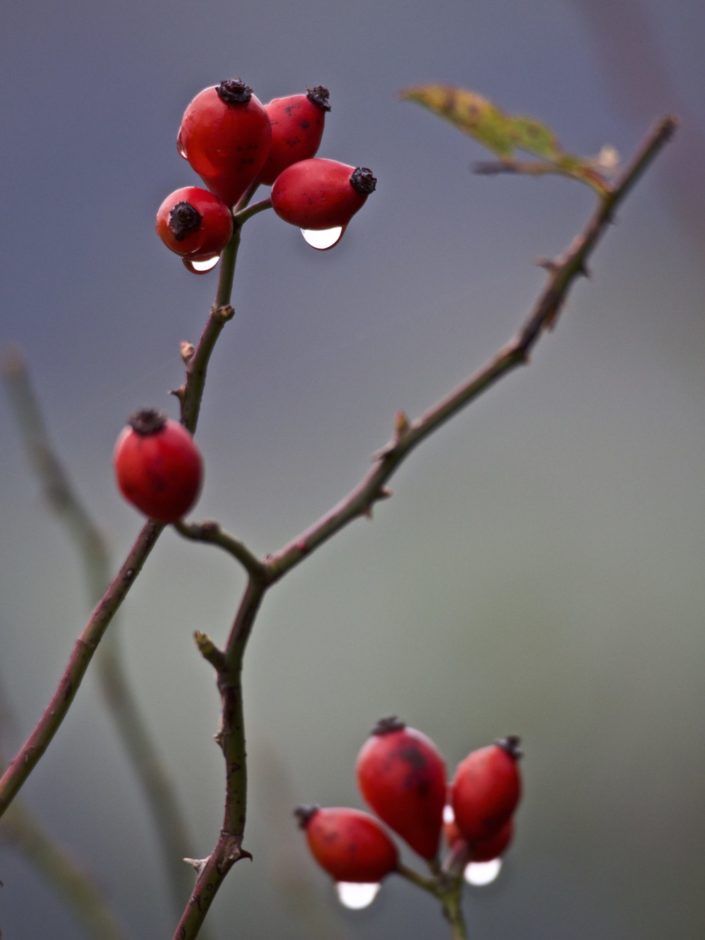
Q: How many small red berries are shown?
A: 9